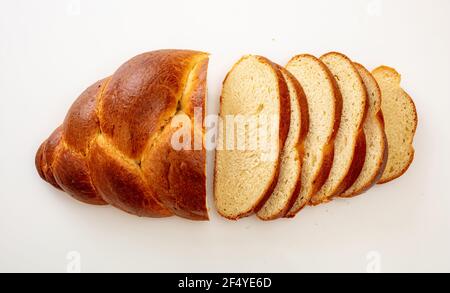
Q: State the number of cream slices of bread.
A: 6